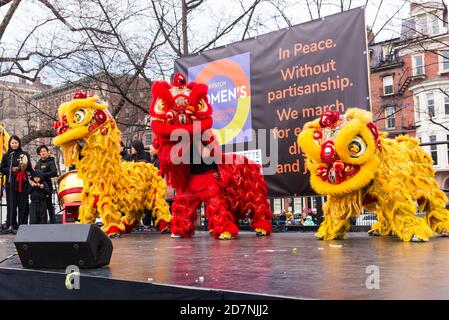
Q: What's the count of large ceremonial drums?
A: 1